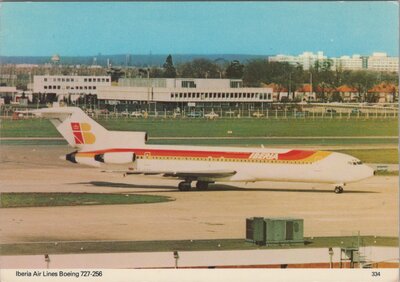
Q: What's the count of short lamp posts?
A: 3